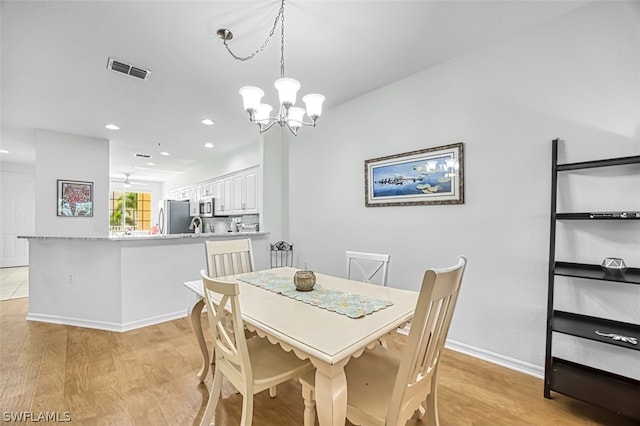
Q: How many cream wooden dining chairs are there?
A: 4